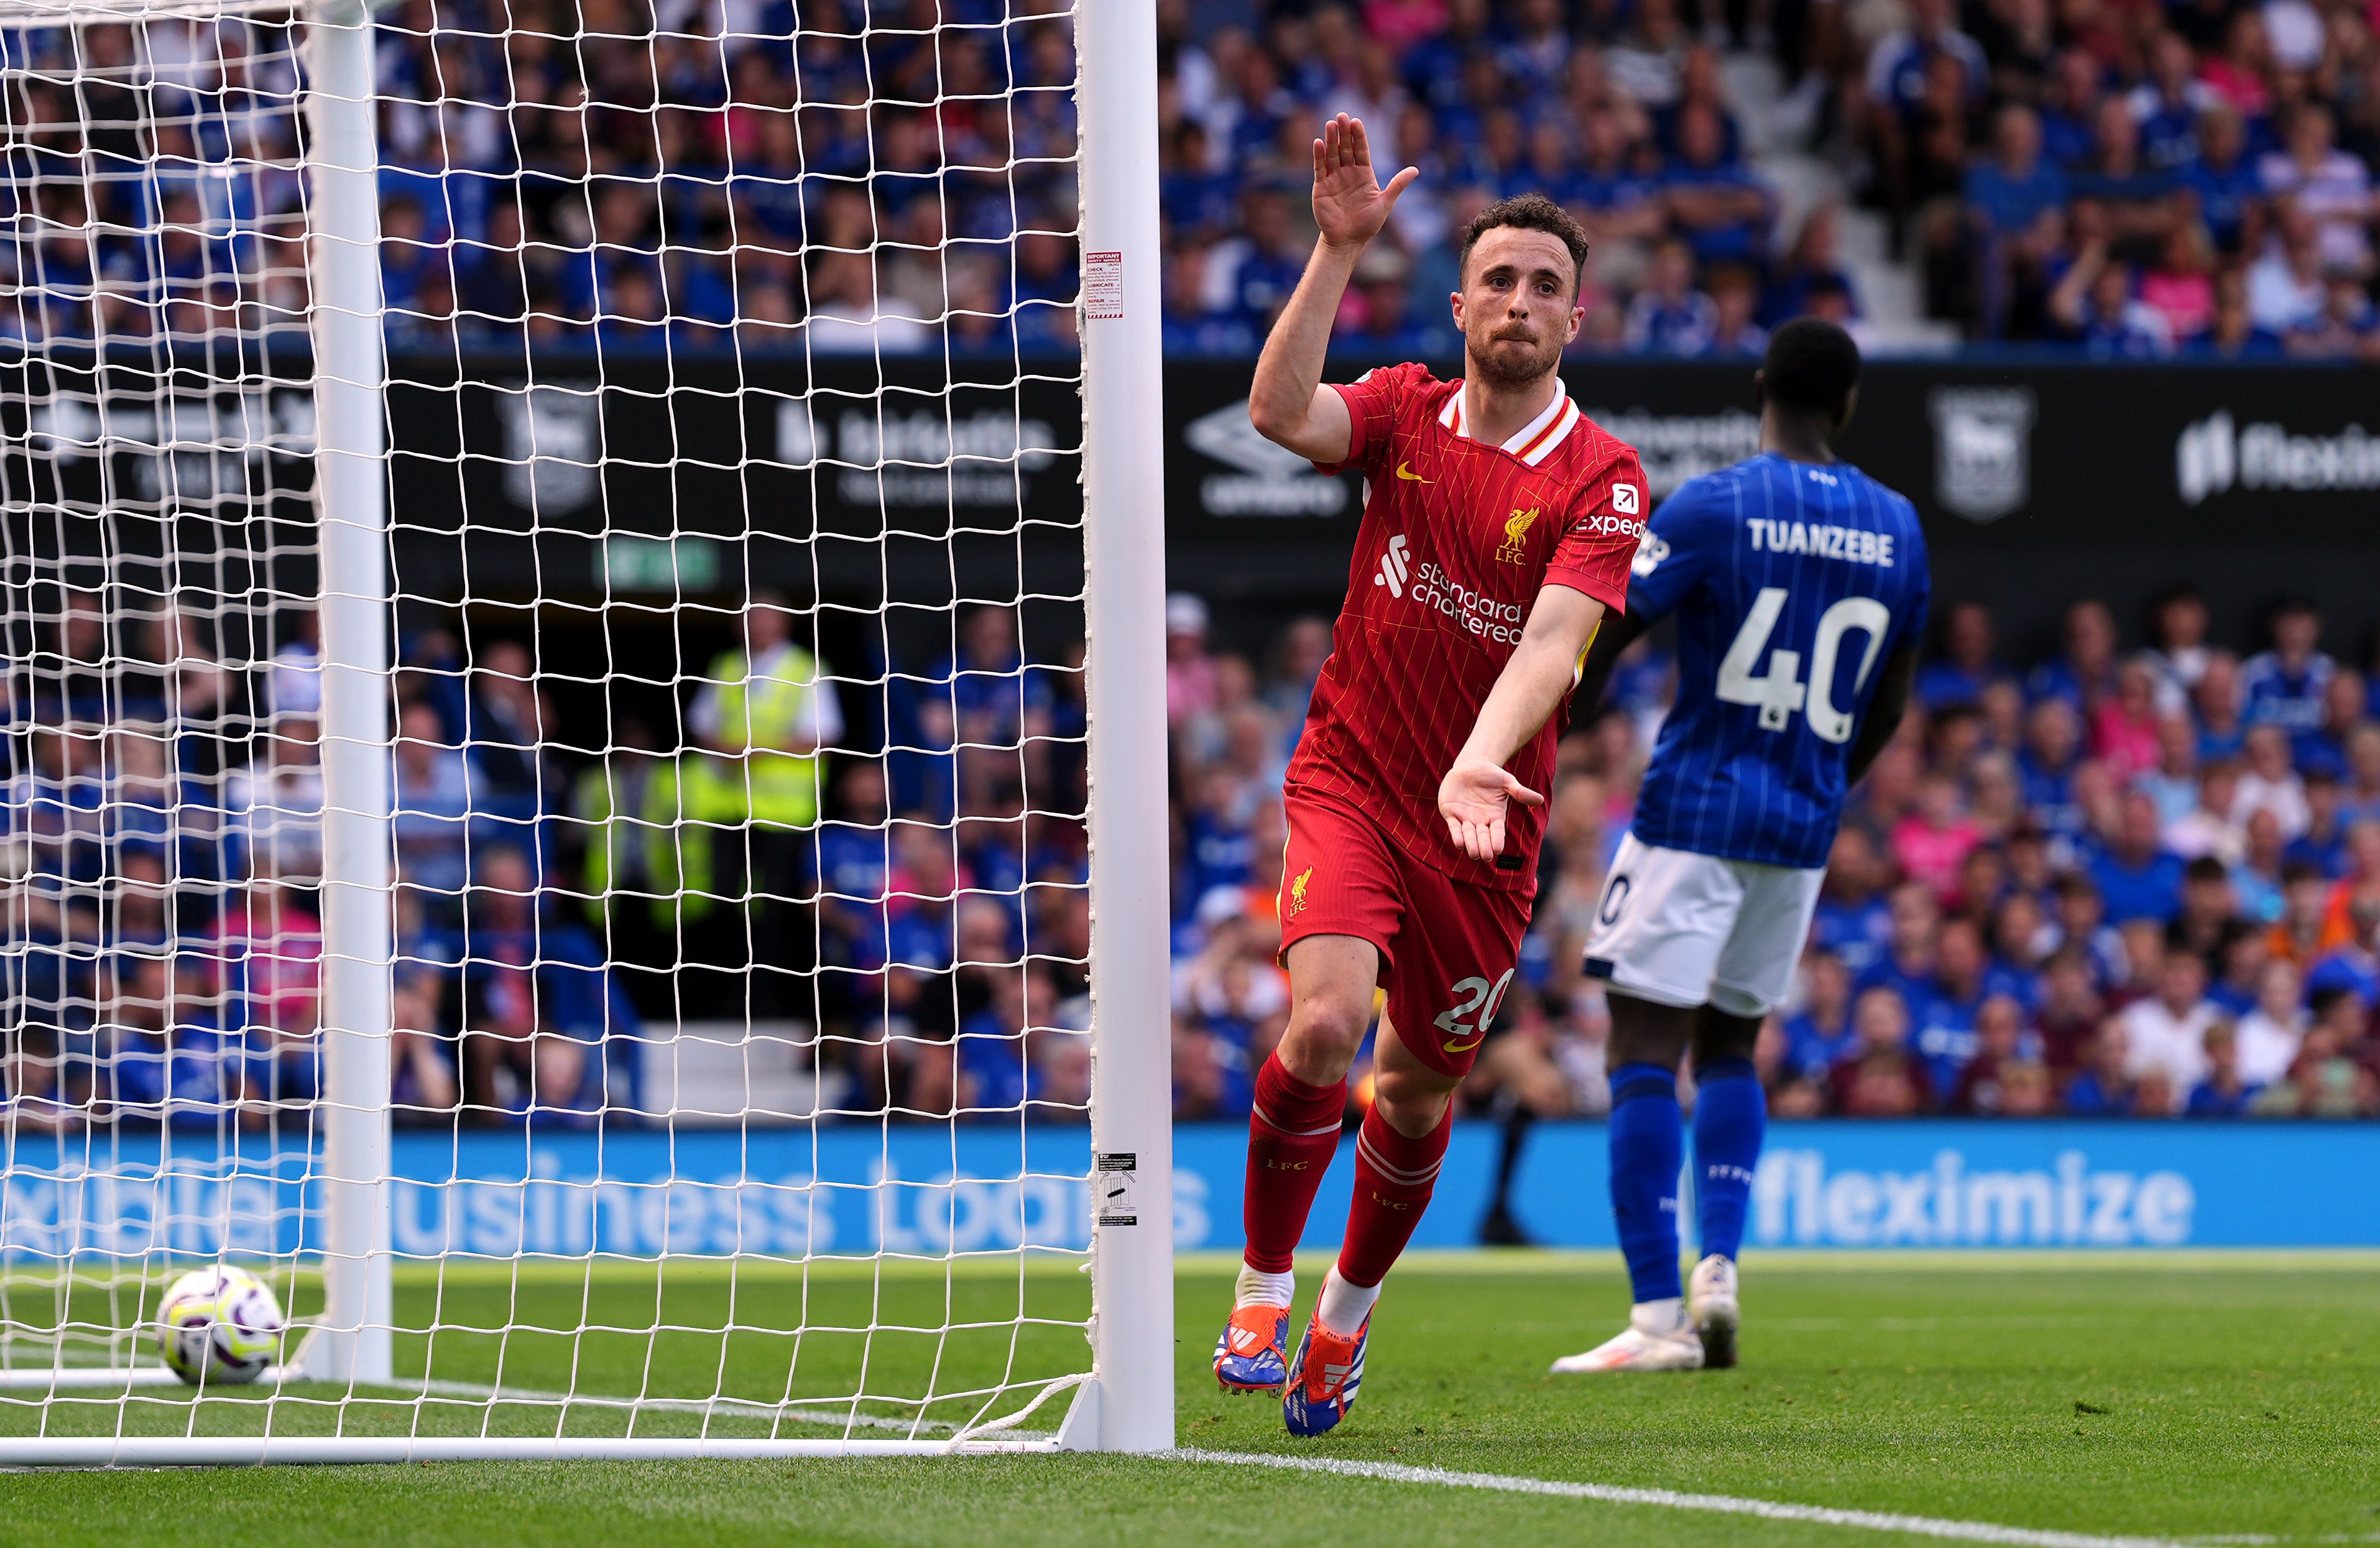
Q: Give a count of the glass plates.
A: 0